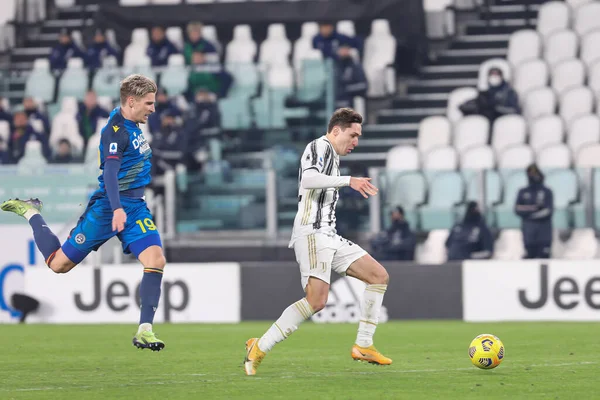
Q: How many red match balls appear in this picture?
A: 0